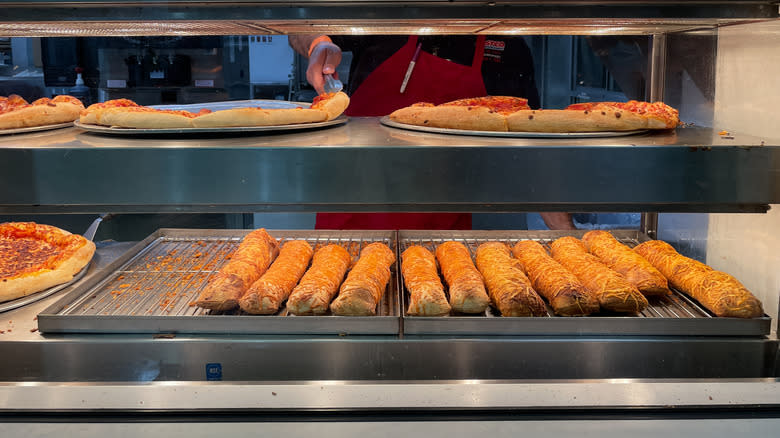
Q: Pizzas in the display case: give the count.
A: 4